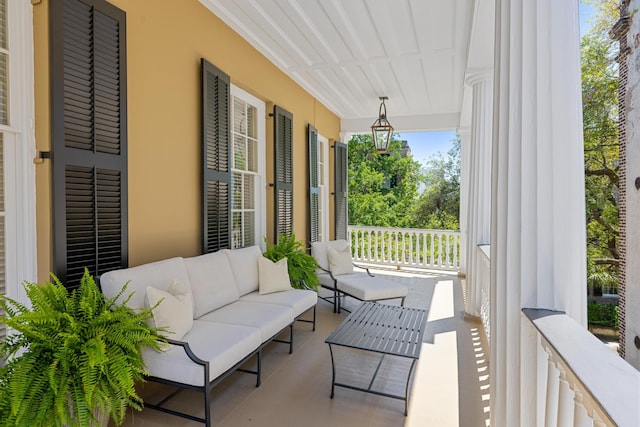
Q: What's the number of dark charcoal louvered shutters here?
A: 5